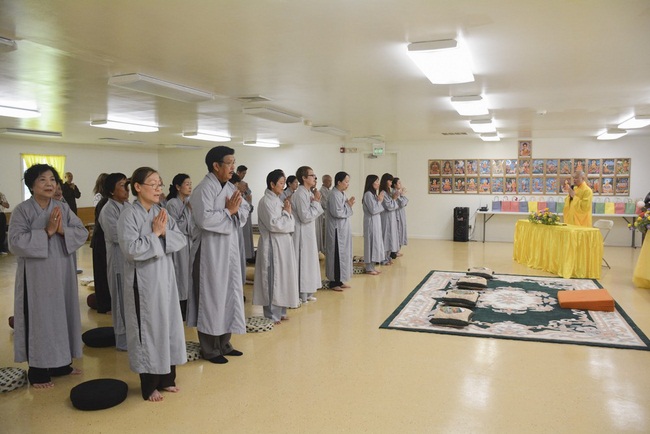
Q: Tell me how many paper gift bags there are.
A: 14